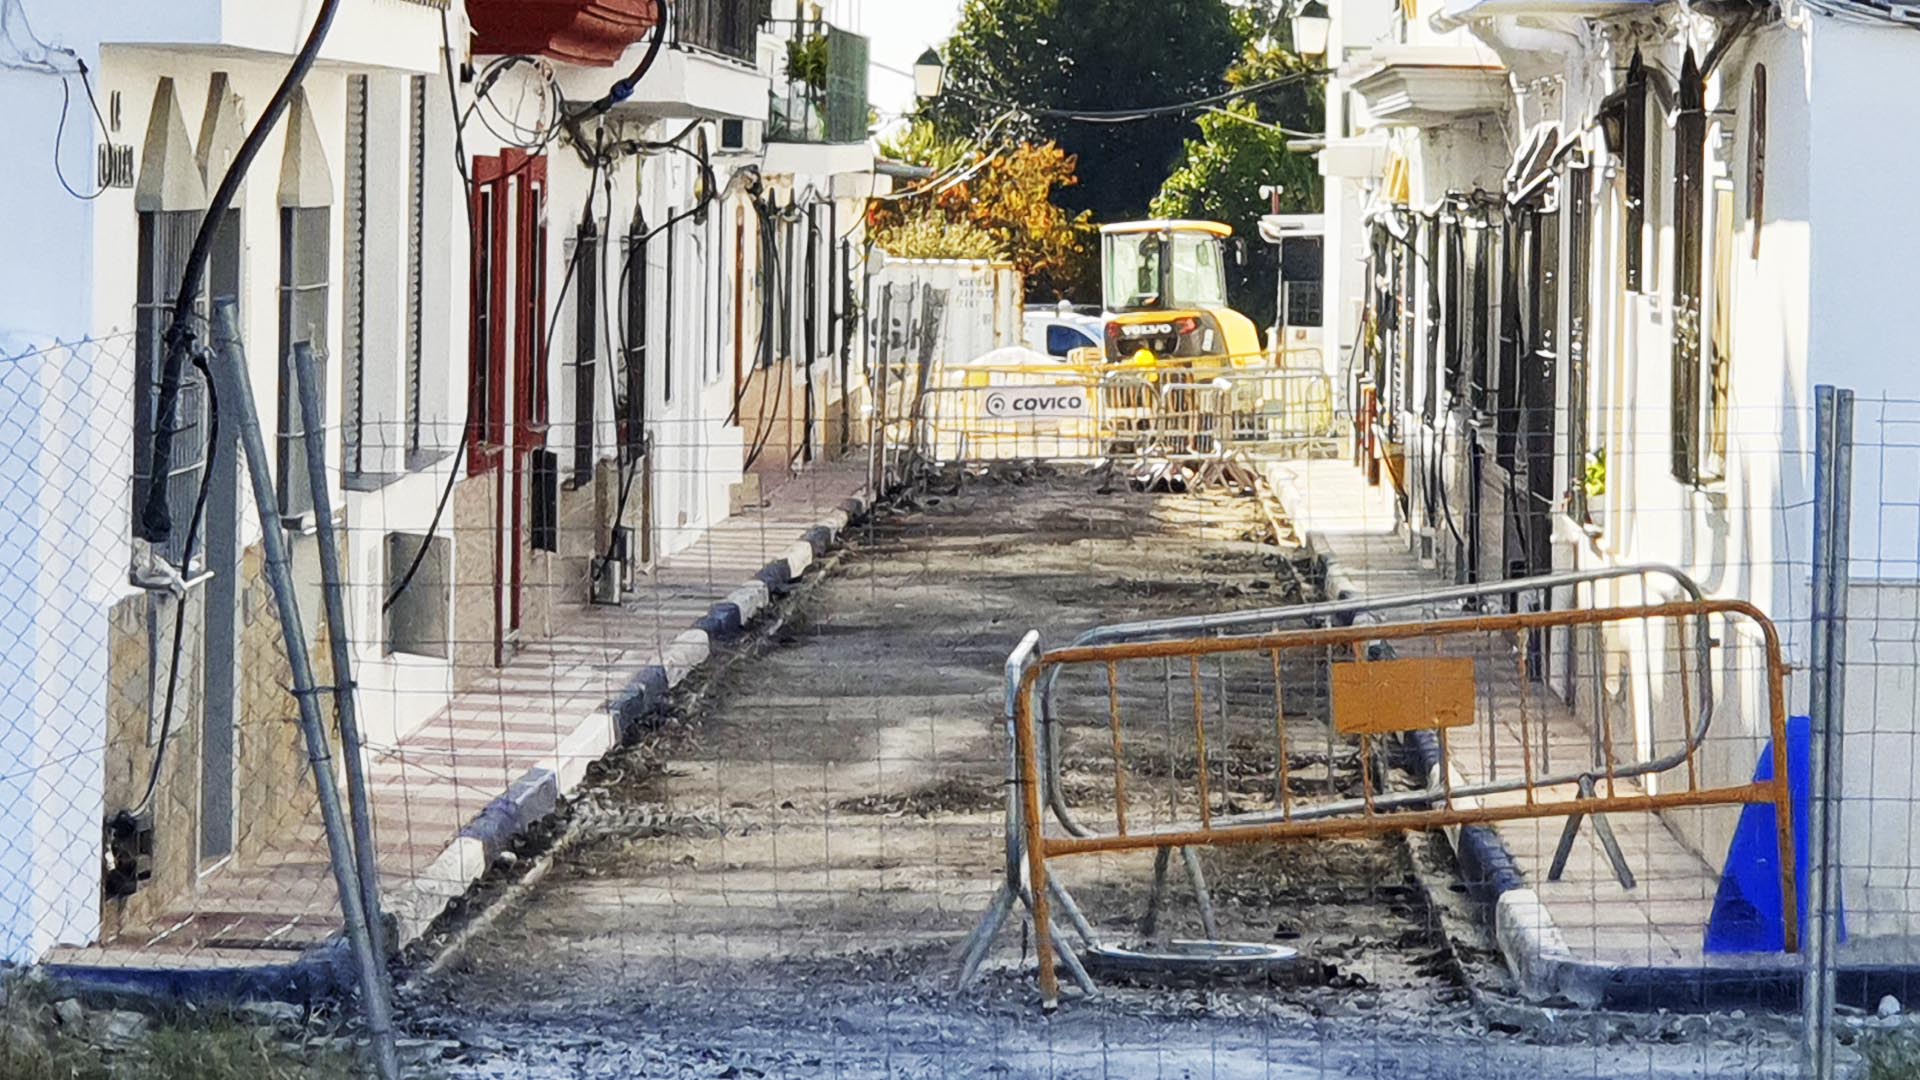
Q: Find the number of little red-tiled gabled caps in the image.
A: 0